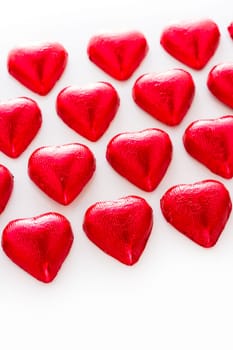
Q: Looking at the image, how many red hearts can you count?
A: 15